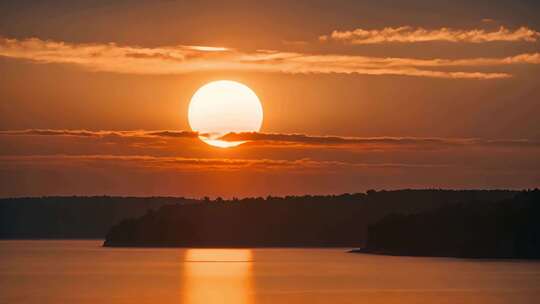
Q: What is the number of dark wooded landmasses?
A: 3